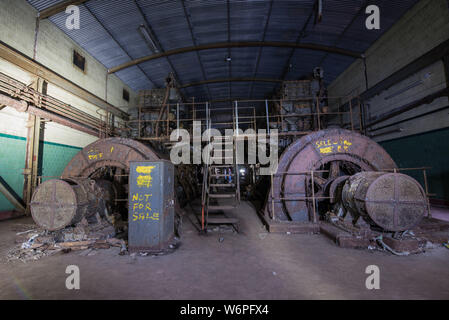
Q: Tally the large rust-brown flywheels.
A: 2